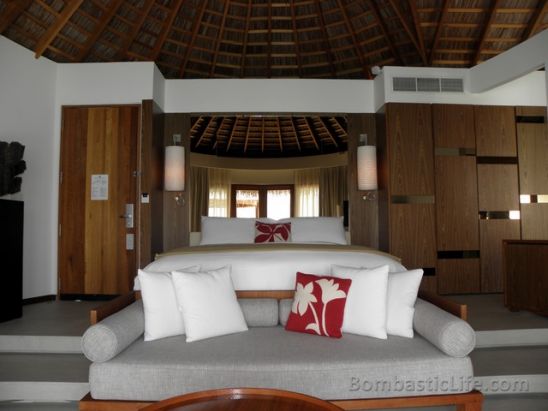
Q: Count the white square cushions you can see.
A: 4